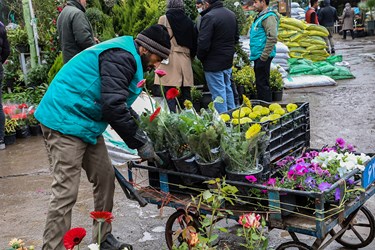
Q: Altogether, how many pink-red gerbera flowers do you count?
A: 6